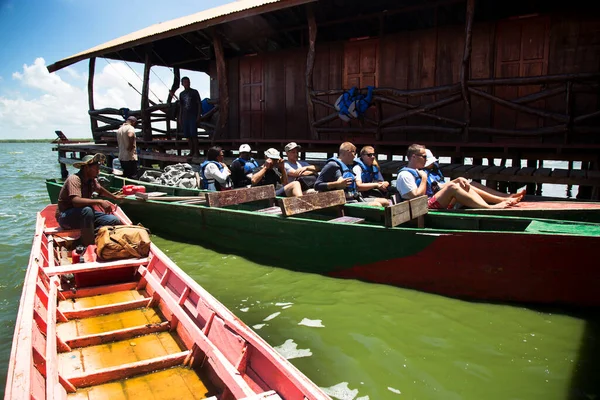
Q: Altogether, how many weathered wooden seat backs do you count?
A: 3